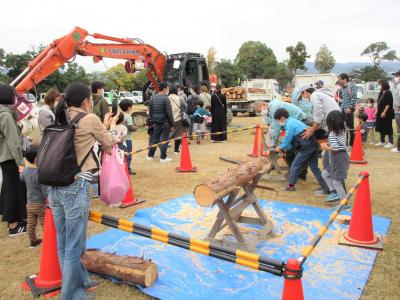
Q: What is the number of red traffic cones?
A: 7